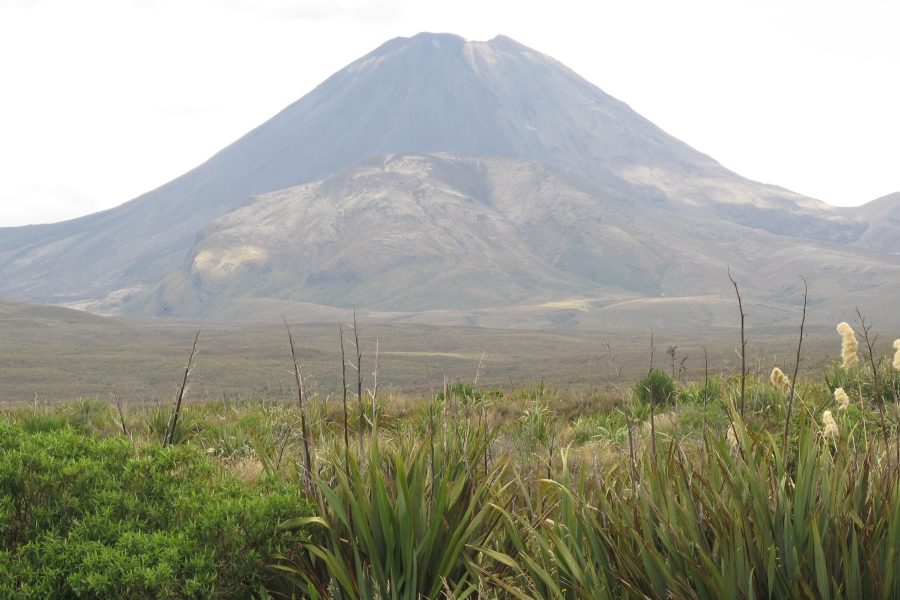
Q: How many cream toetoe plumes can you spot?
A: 6